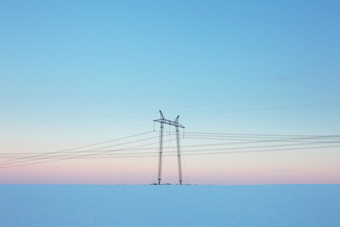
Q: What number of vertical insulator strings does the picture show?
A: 3